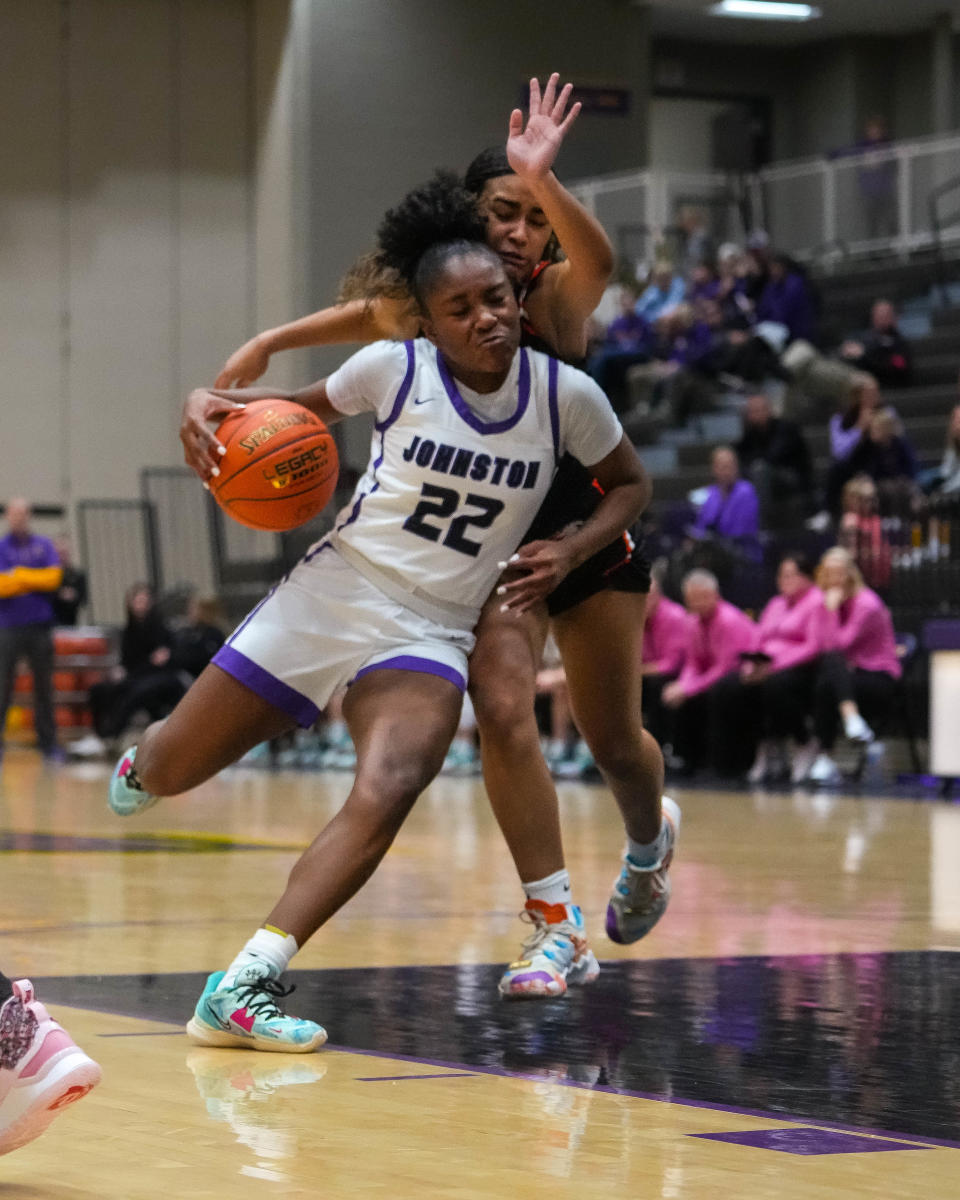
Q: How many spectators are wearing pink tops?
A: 4